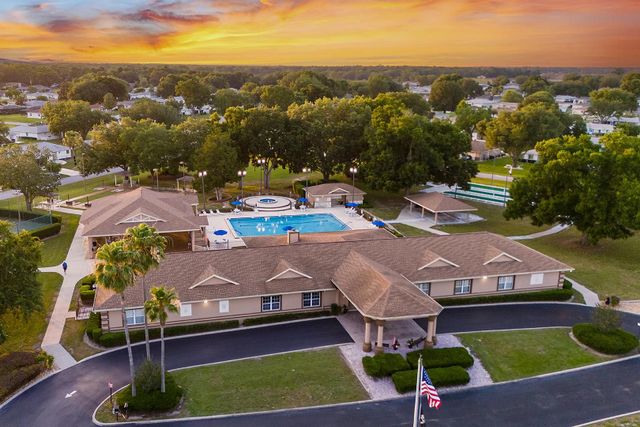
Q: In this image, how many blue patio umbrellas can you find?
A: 6